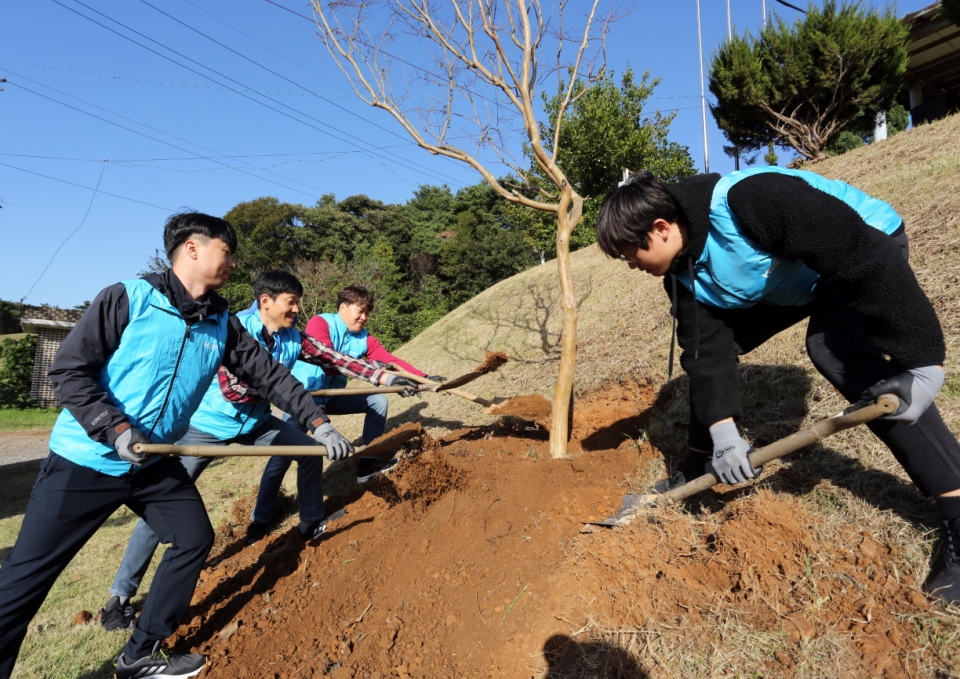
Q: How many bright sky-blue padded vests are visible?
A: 4